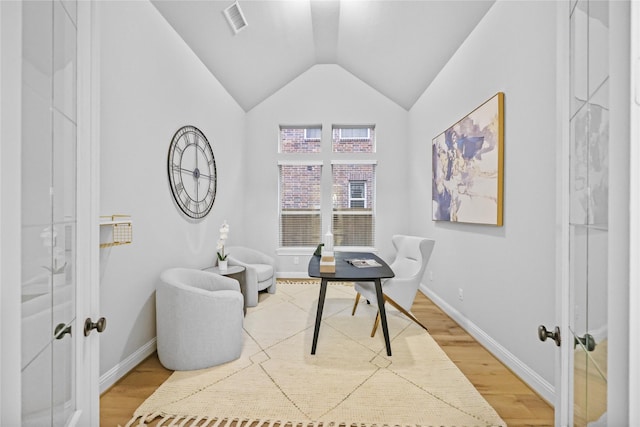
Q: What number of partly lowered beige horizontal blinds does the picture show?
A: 2